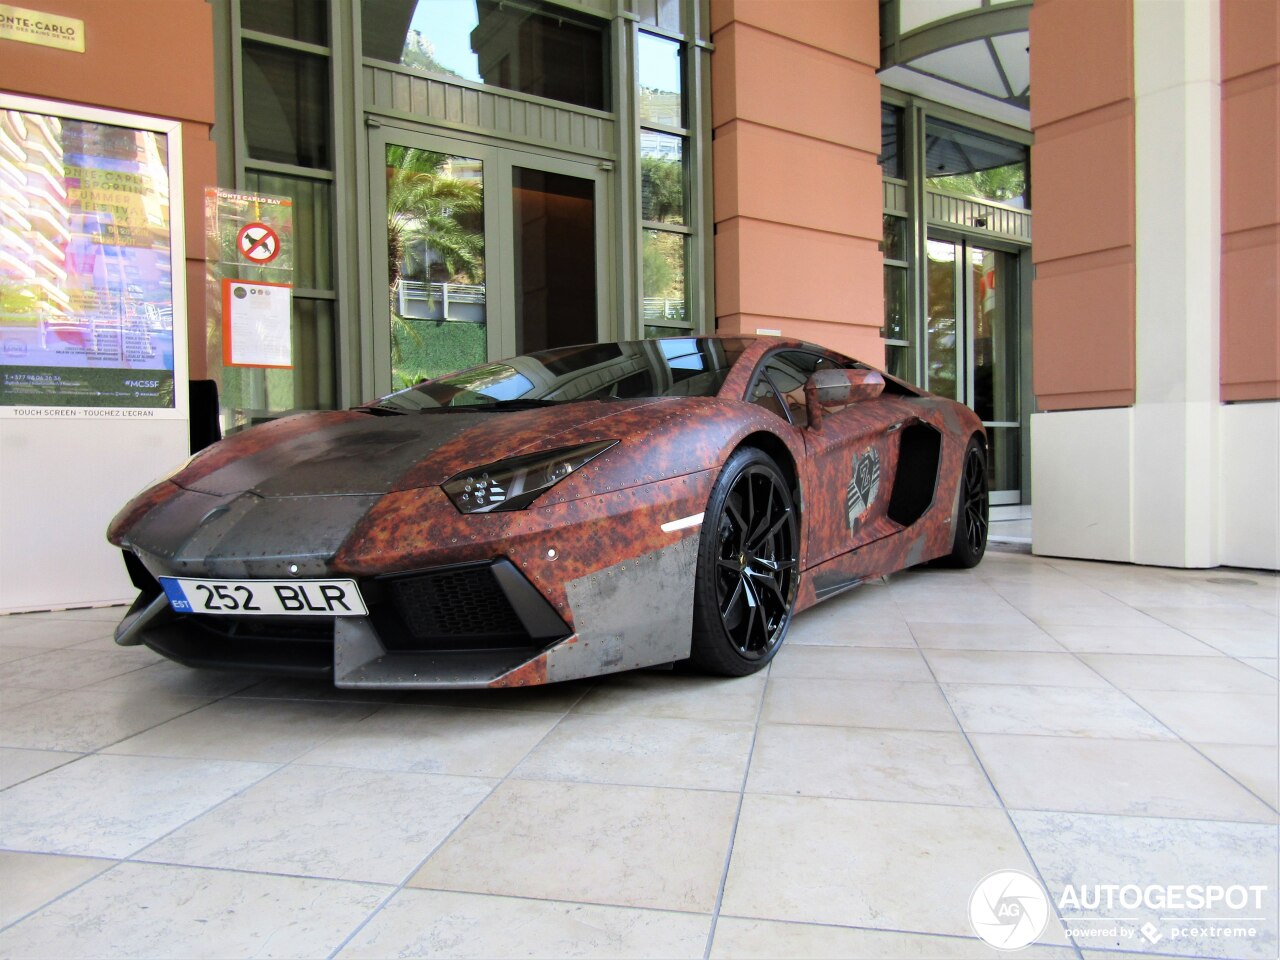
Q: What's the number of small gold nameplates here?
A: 1